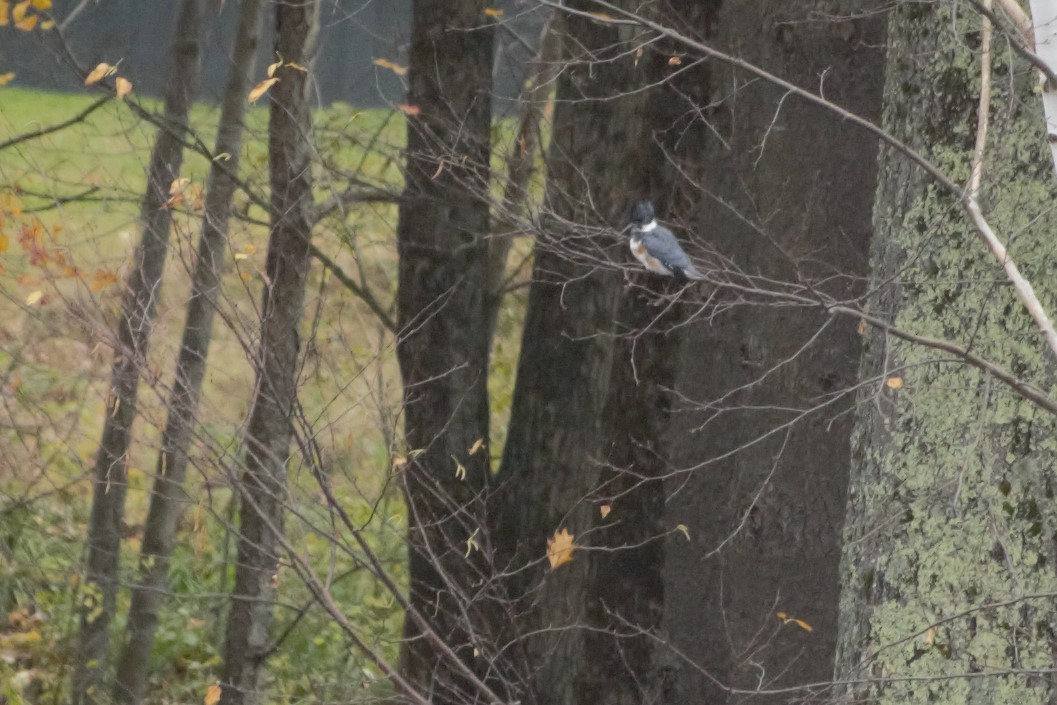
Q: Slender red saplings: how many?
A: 0